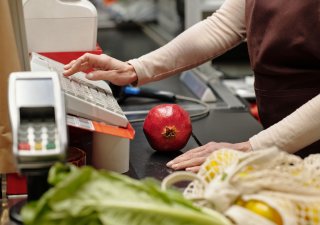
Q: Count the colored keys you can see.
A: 3